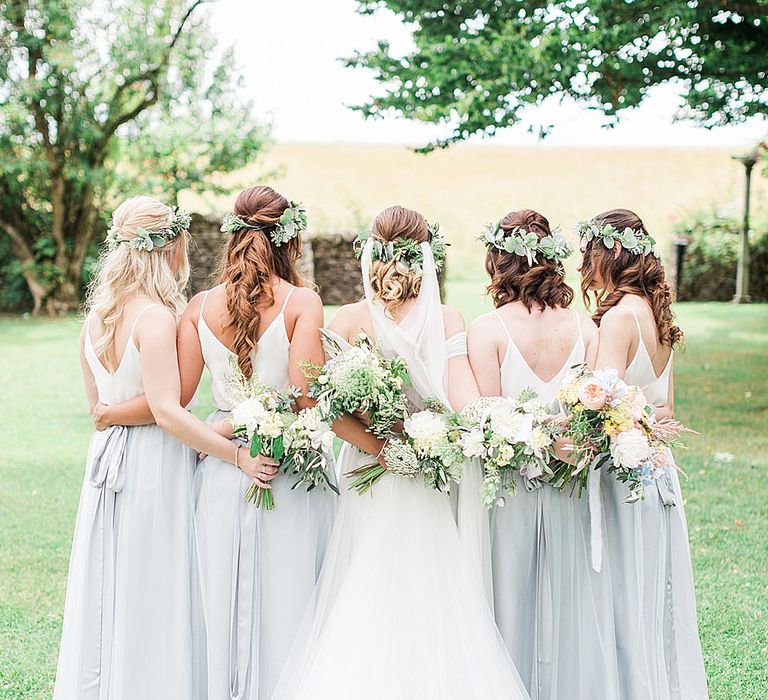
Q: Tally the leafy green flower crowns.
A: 5